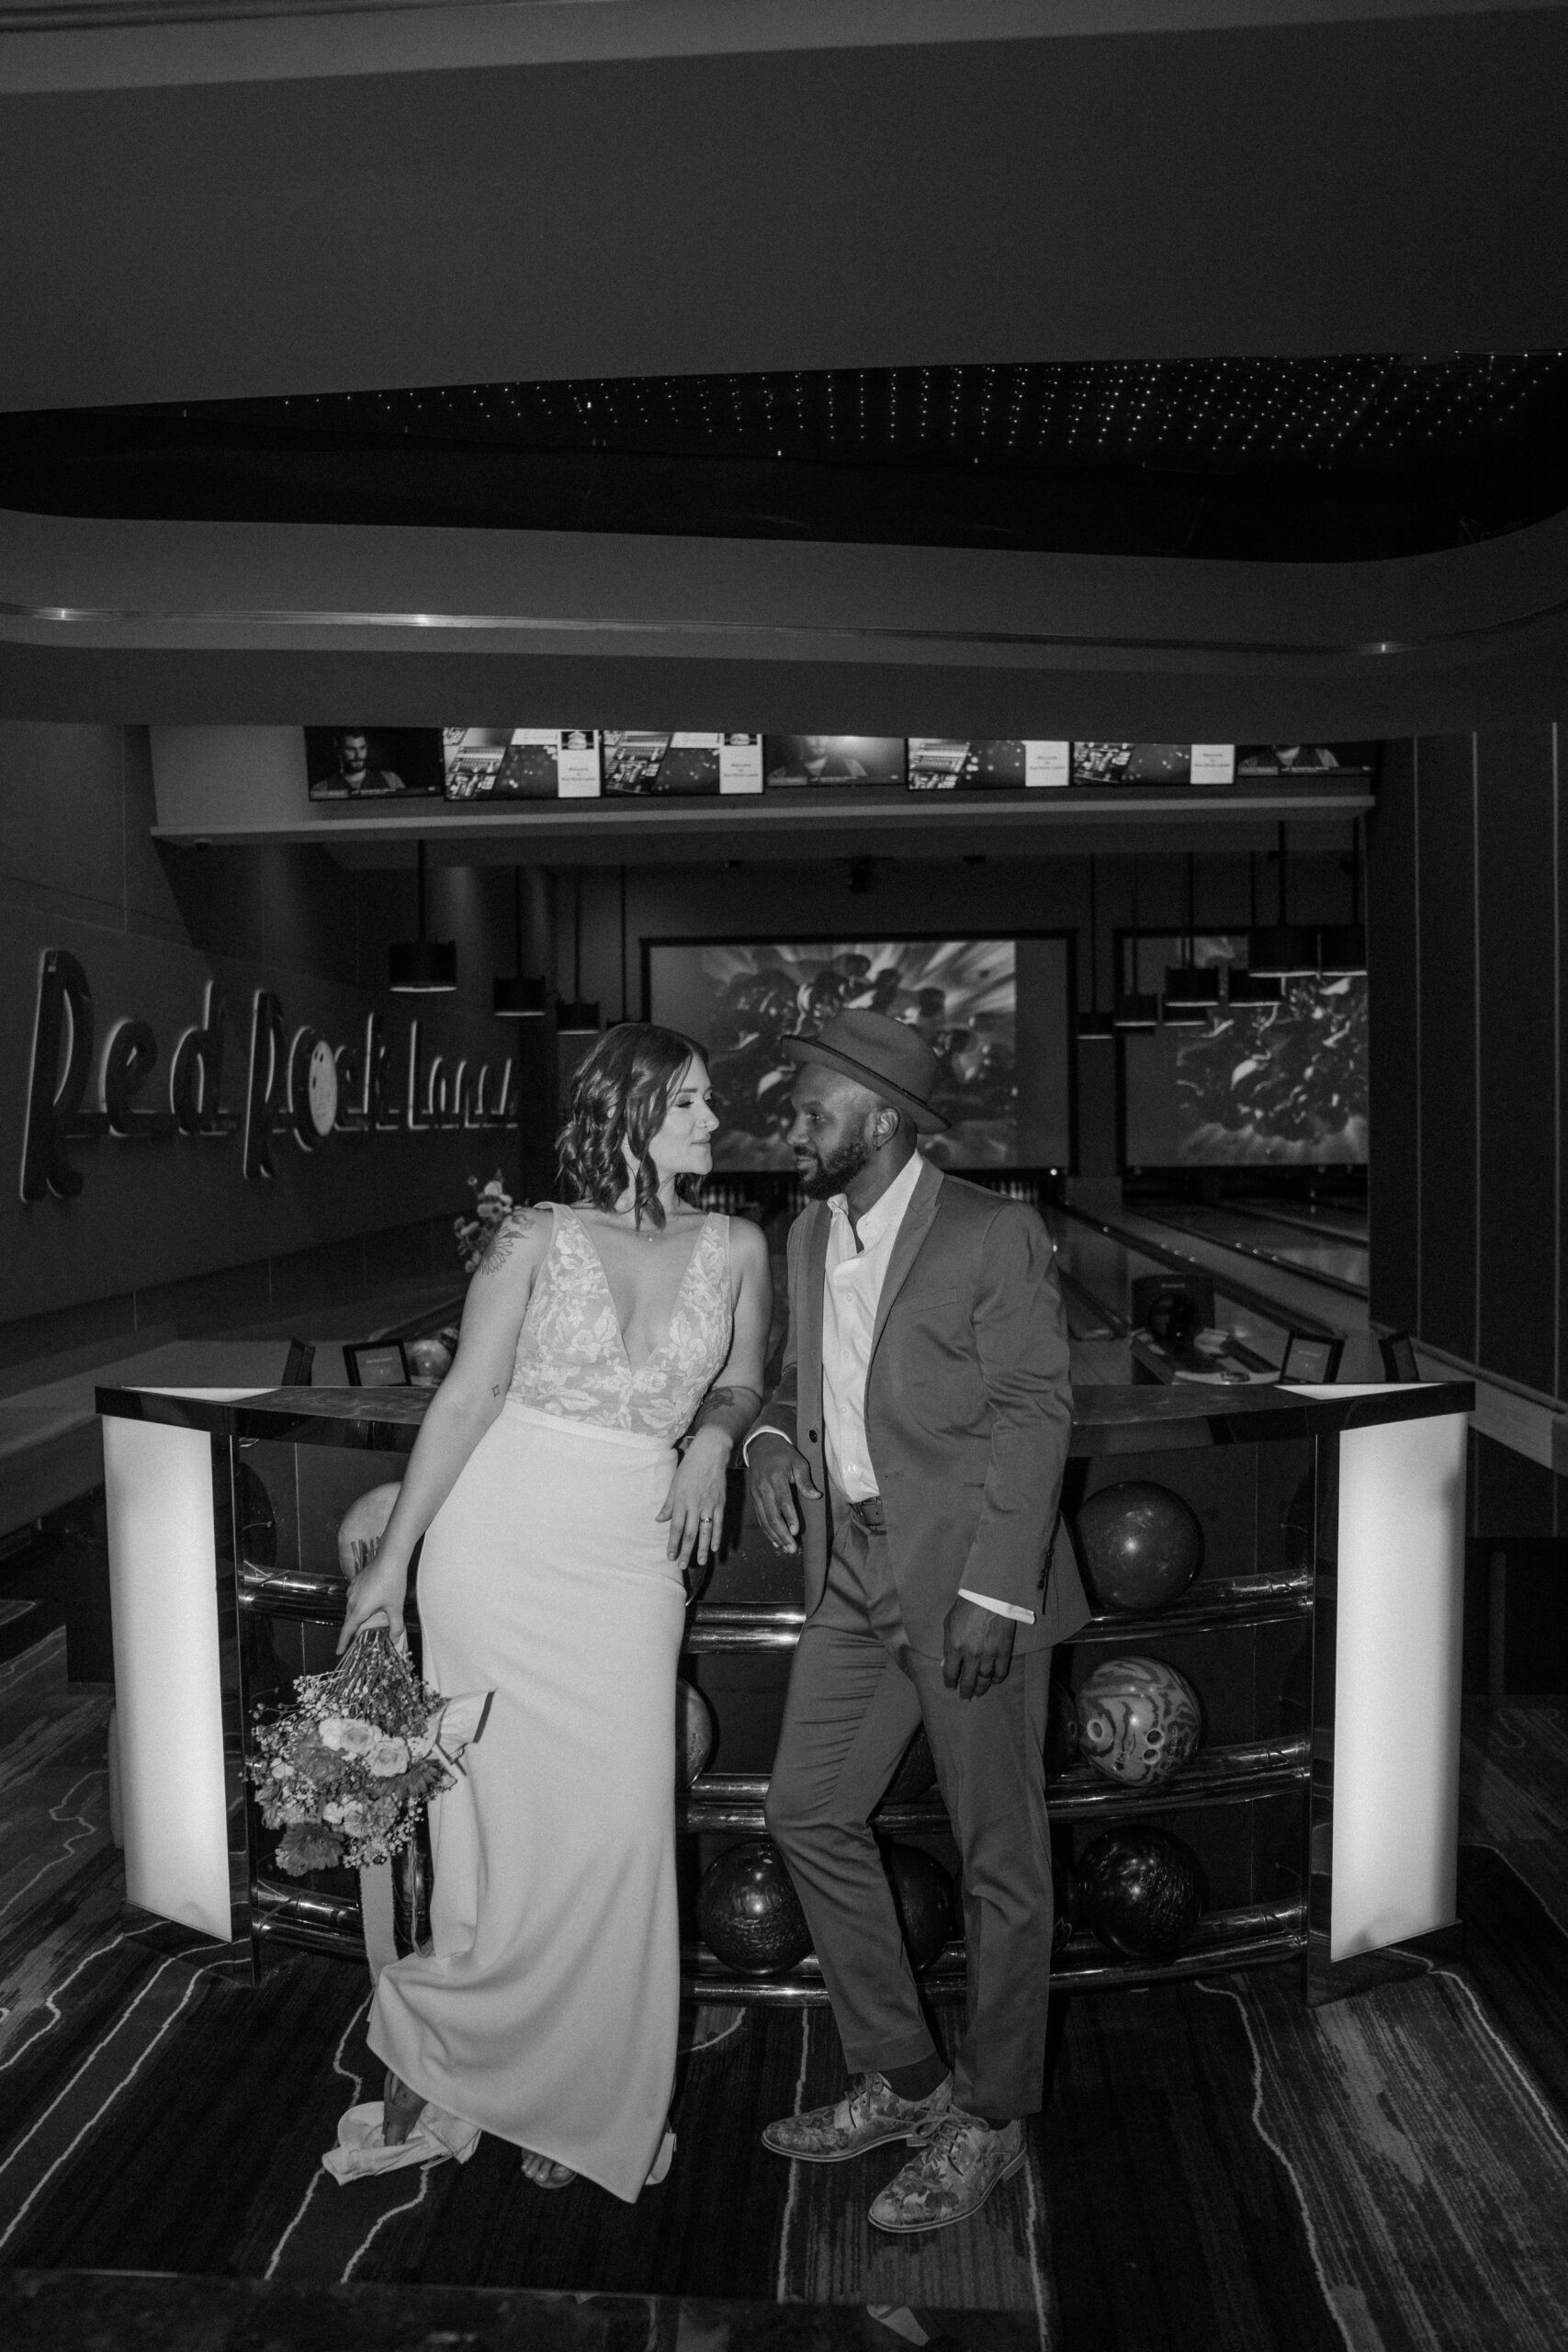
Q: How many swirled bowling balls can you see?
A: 1